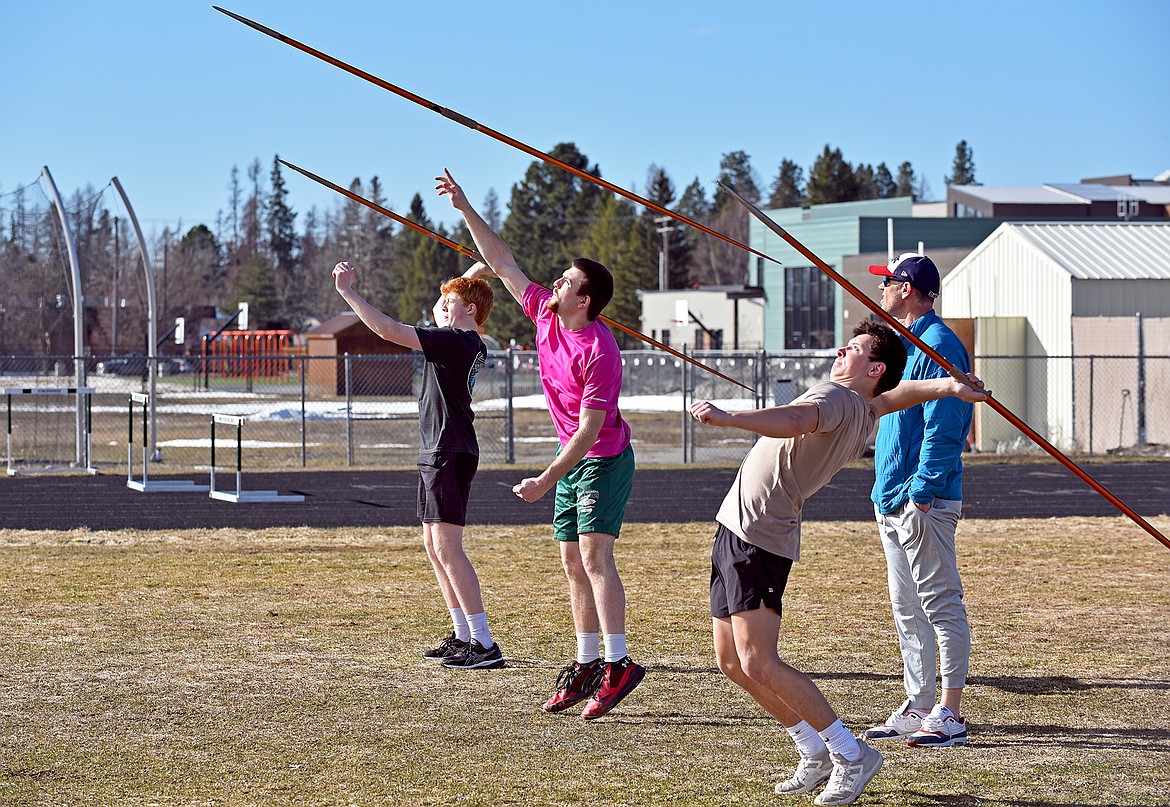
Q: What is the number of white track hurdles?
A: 3